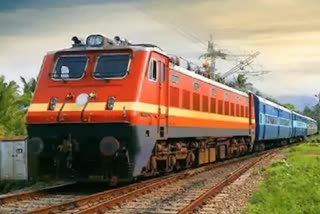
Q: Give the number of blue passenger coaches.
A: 2